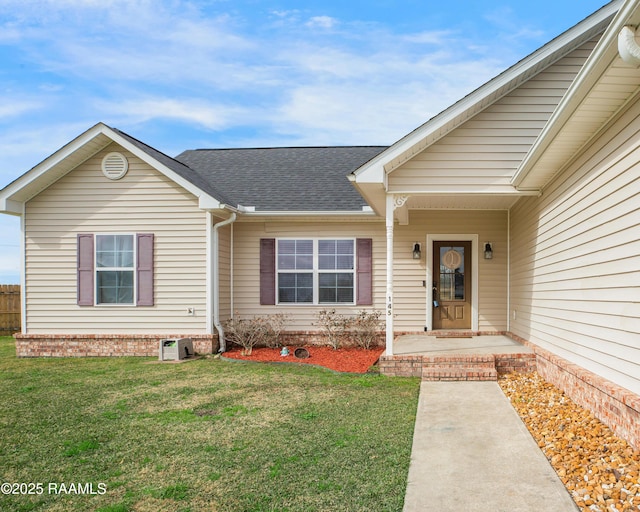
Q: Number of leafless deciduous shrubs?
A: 4